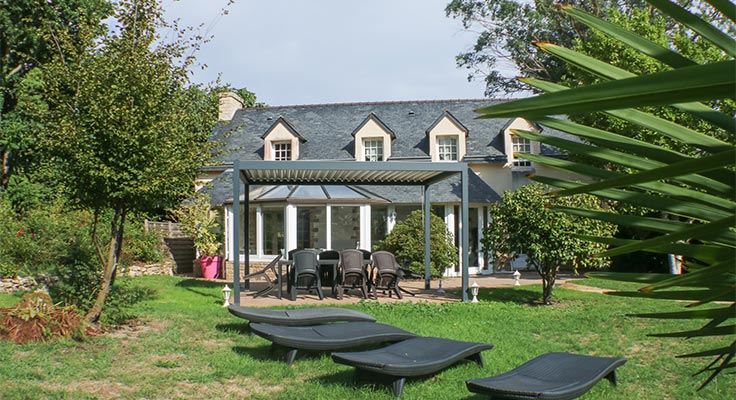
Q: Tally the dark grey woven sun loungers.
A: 4